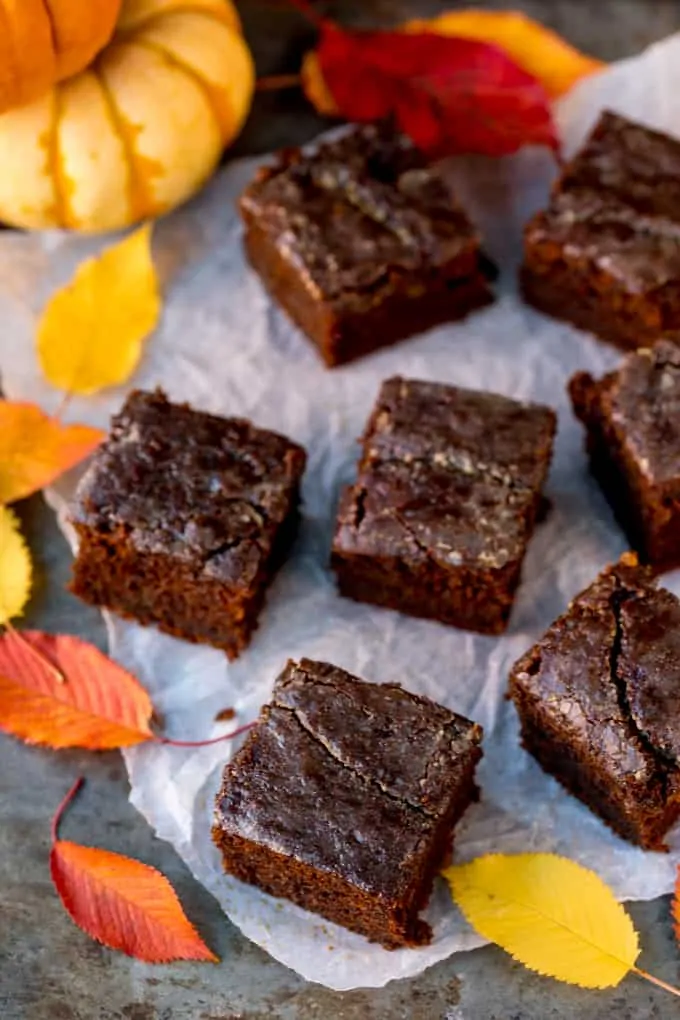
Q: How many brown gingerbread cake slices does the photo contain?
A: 7